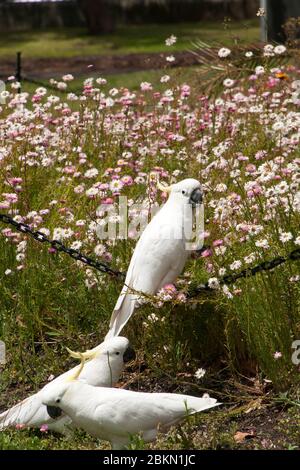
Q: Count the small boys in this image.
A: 0